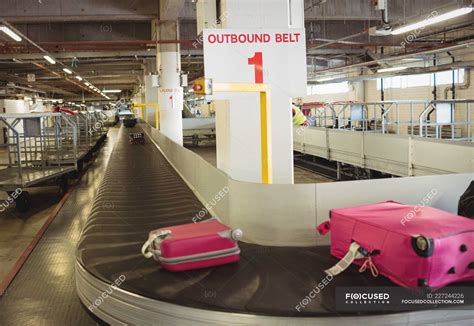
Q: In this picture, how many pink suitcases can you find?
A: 2